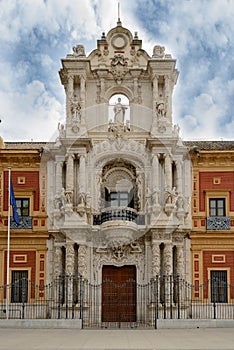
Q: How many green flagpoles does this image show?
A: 0